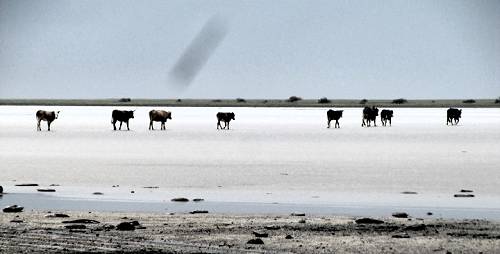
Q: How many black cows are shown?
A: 6